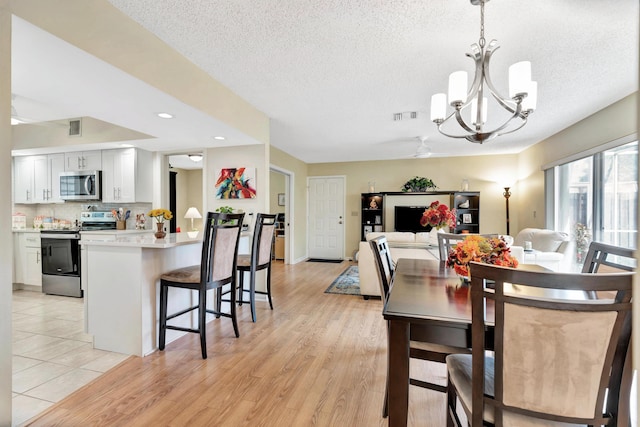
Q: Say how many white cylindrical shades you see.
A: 5